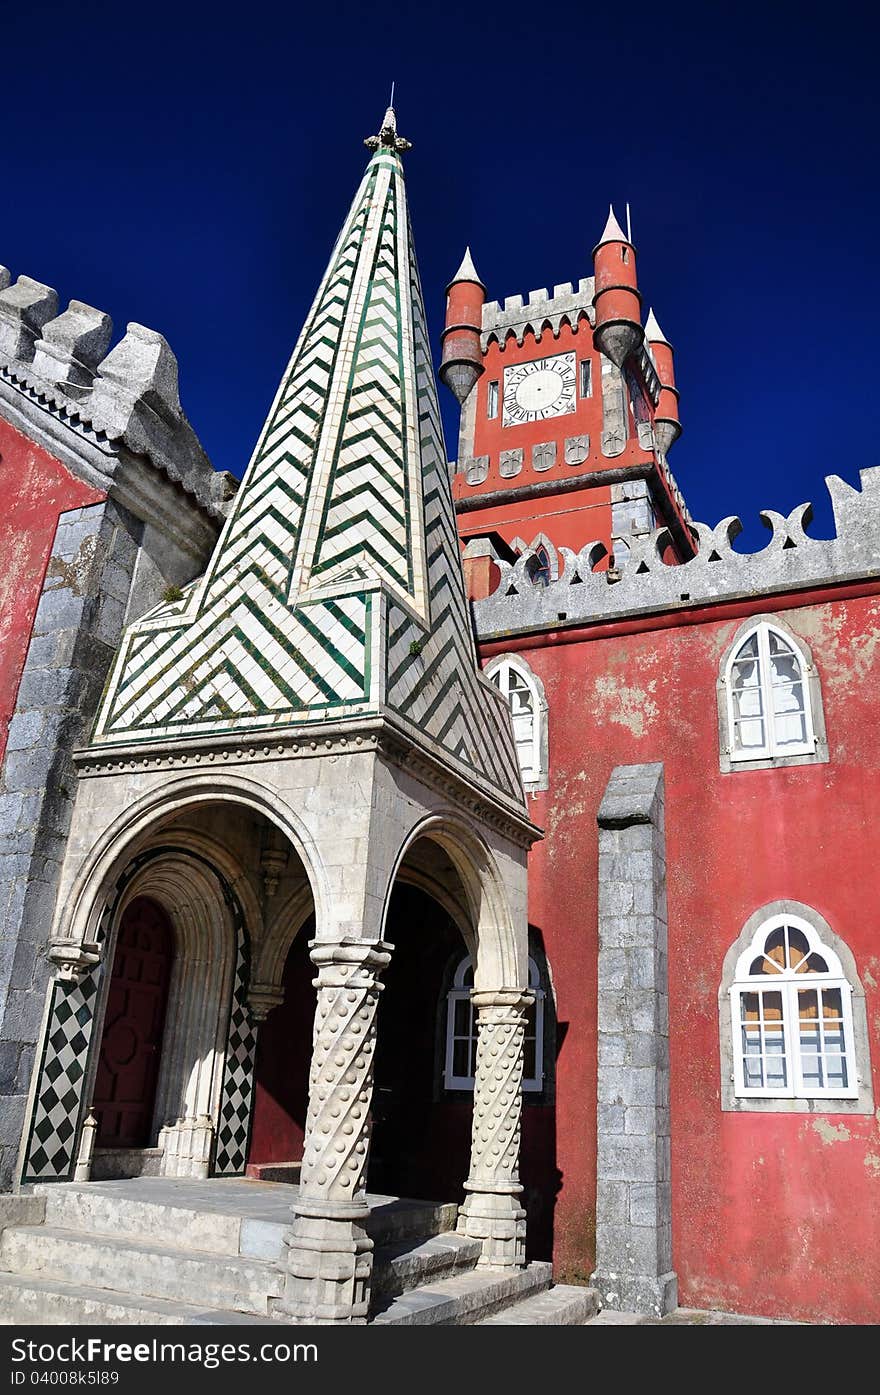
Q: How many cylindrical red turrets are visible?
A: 3